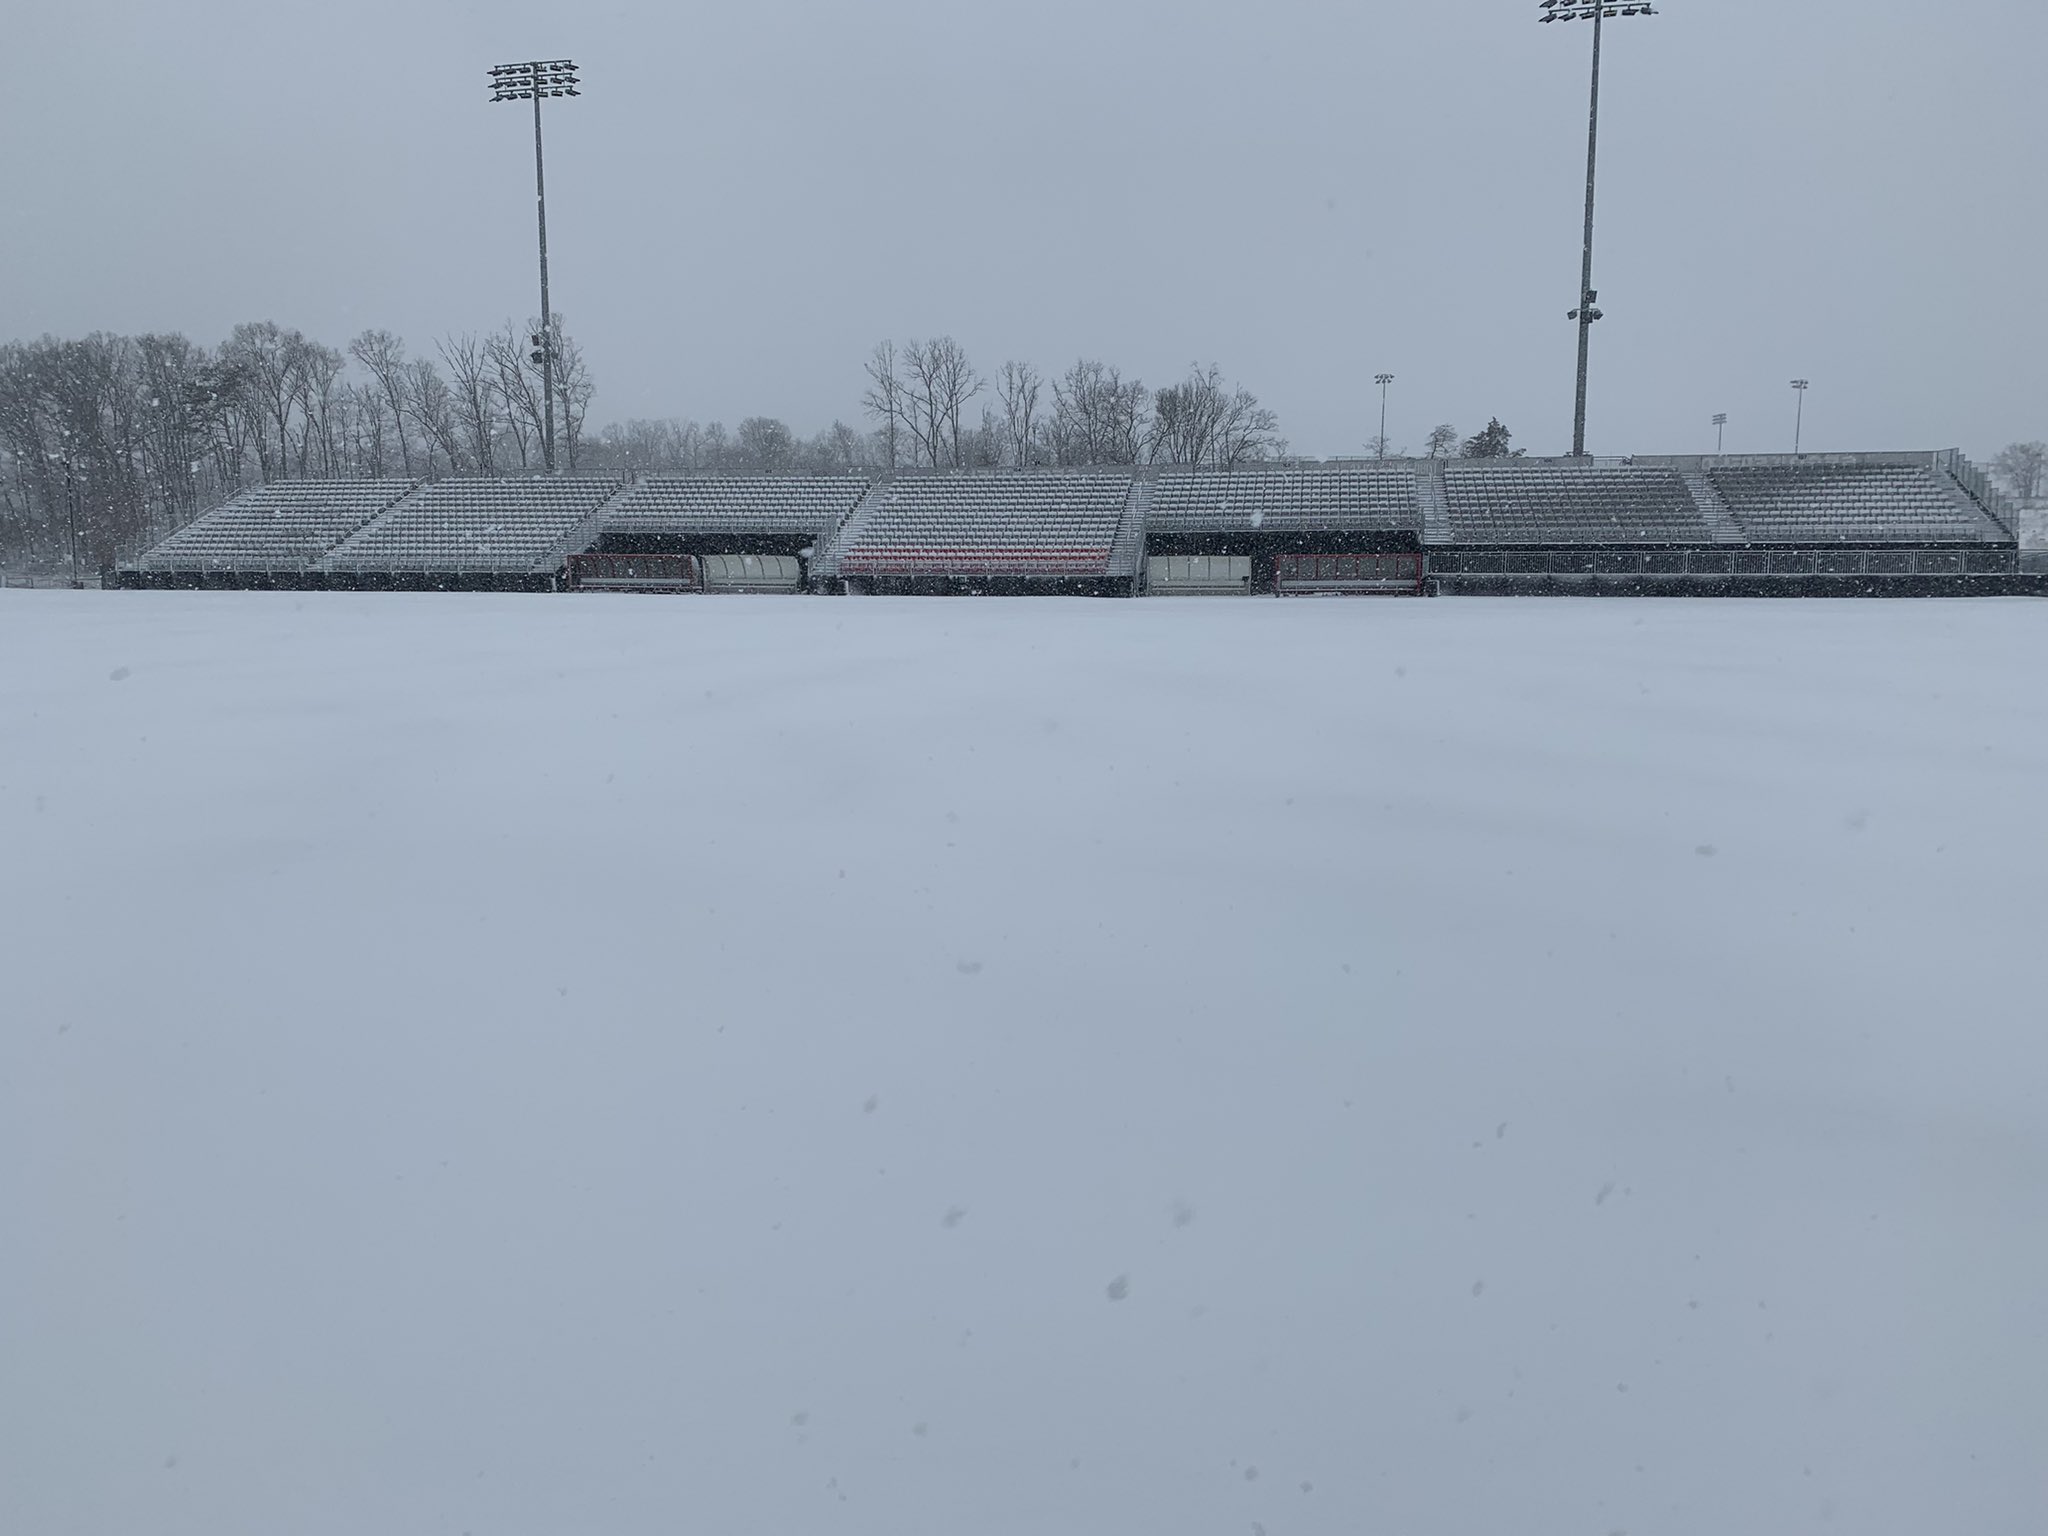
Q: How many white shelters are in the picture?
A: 2